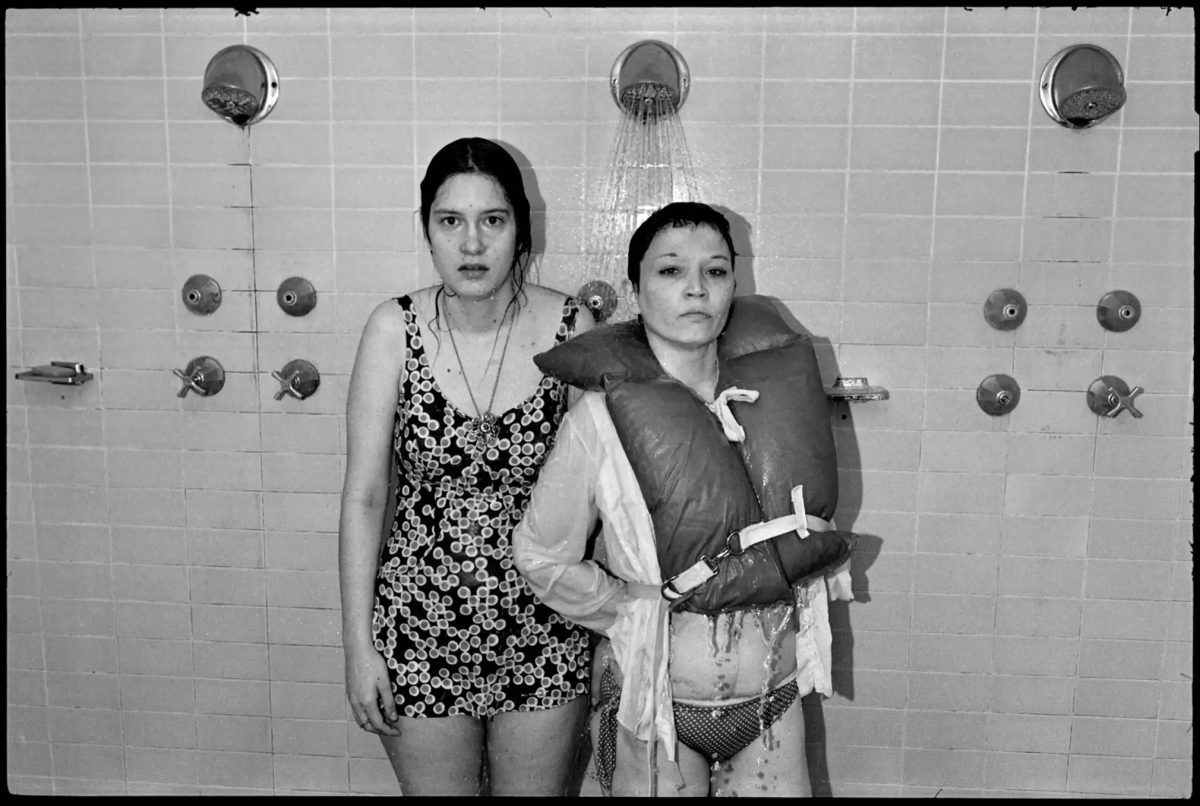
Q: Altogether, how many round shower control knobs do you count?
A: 9